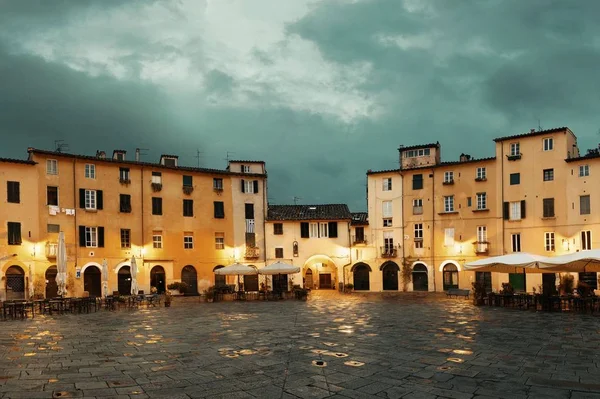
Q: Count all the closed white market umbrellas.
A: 4